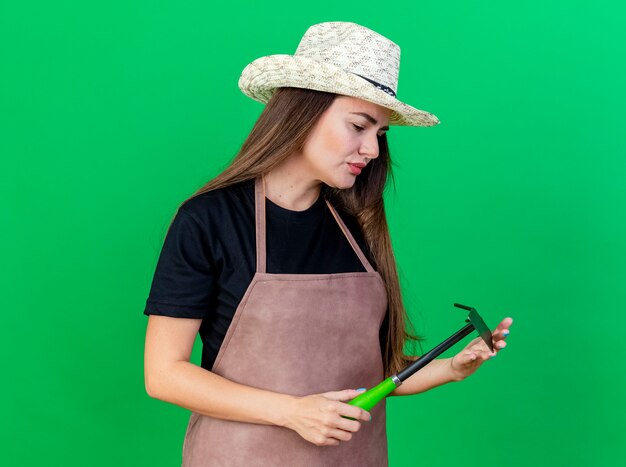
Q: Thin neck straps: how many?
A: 2